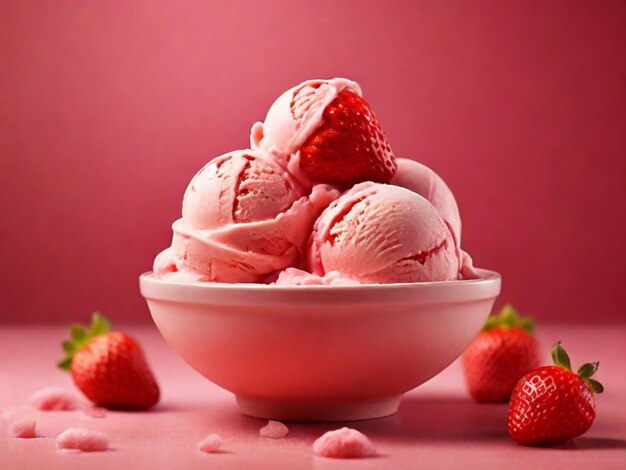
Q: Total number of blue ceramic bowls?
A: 0